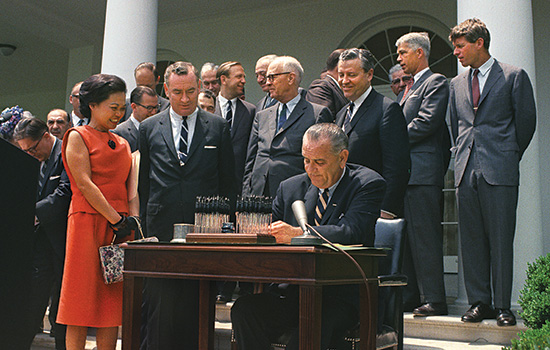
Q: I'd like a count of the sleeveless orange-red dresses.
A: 1